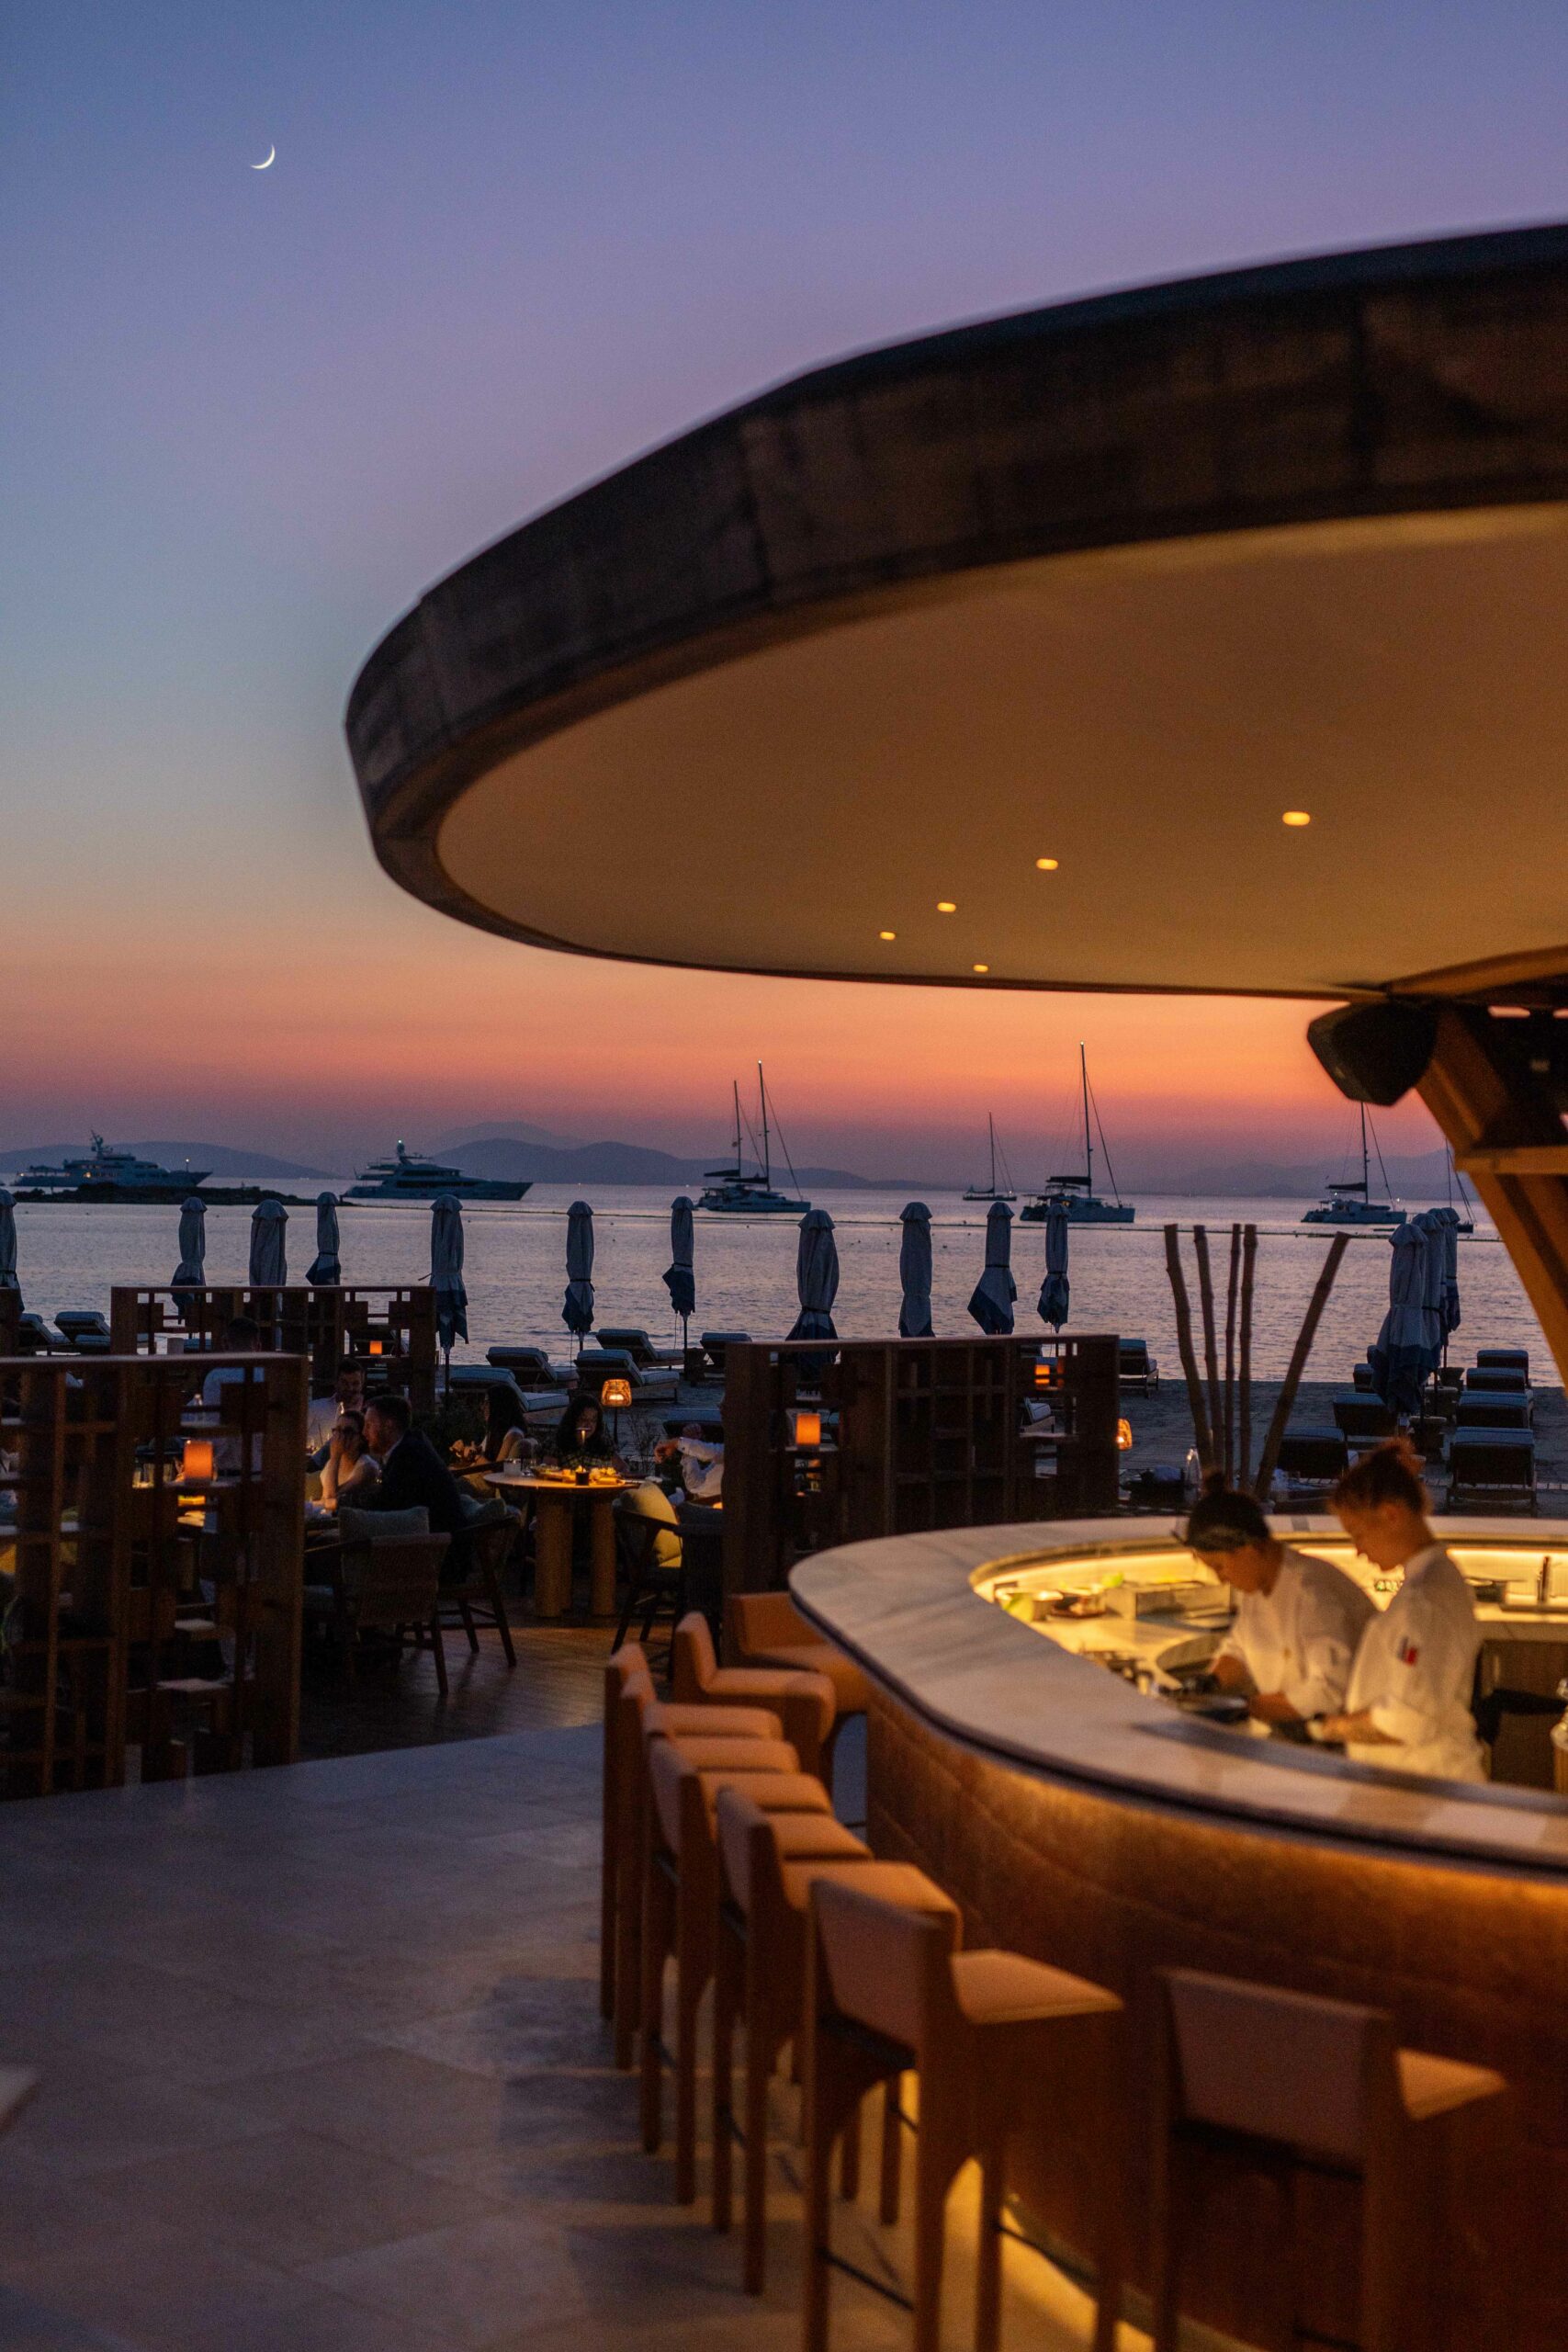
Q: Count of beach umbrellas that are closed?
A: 15